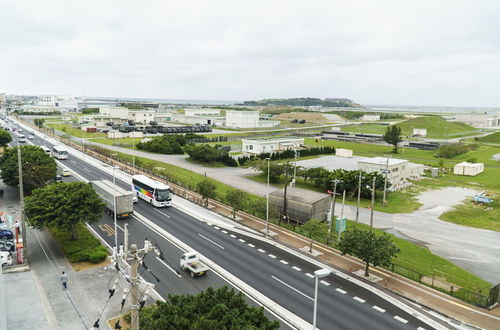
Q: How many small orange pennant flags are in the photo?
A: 0